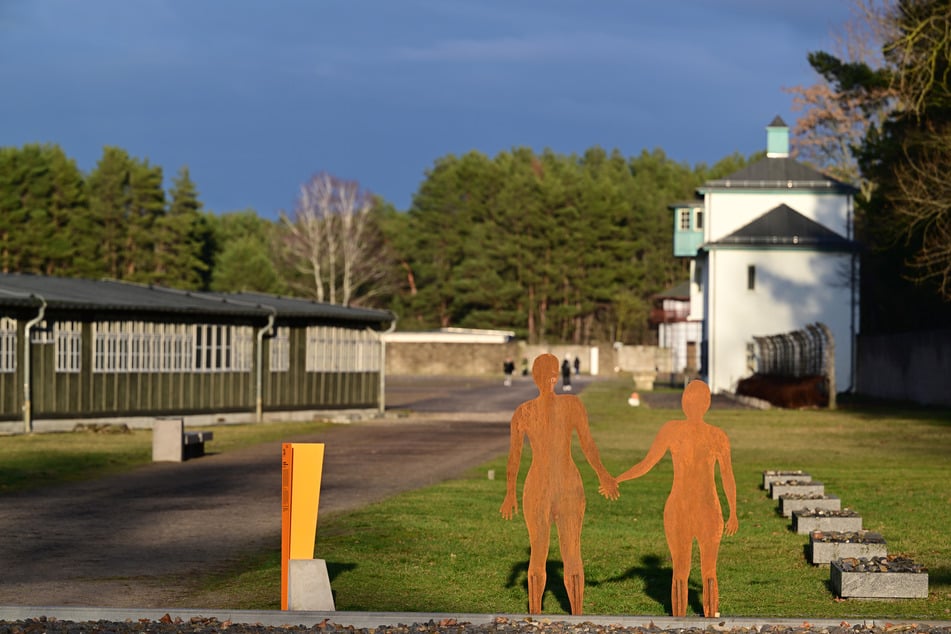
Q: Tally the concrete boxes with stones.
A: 6